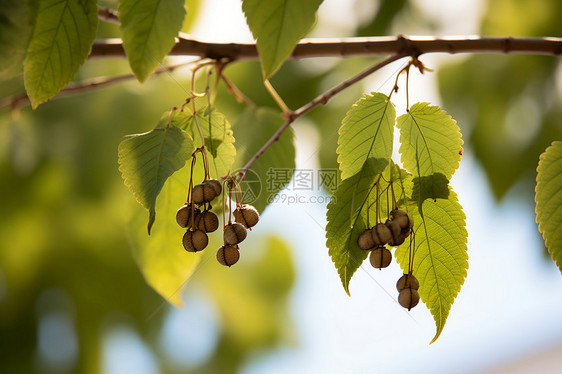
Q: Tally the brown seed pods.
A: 15